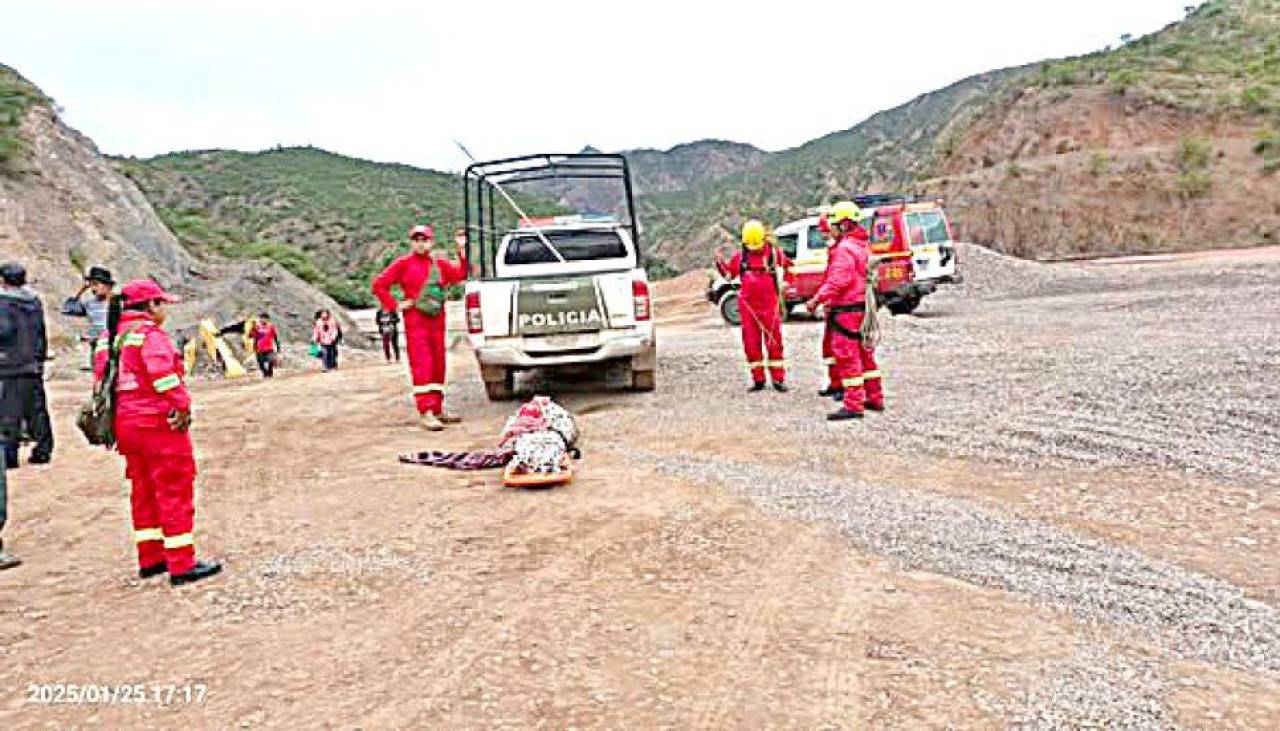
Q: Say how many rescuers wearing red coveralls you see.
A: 5